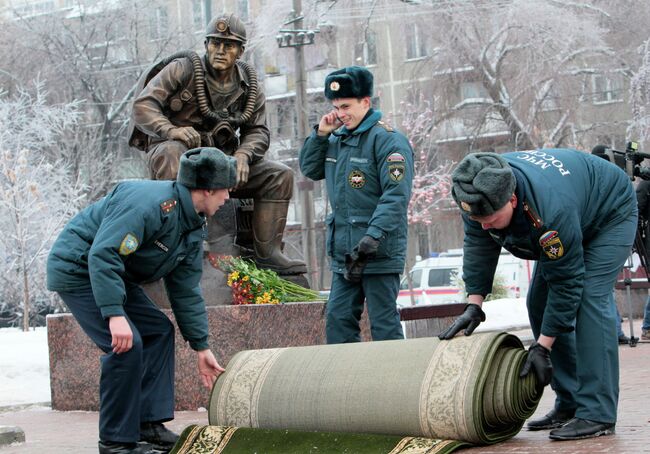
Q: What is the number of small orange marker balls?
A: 0